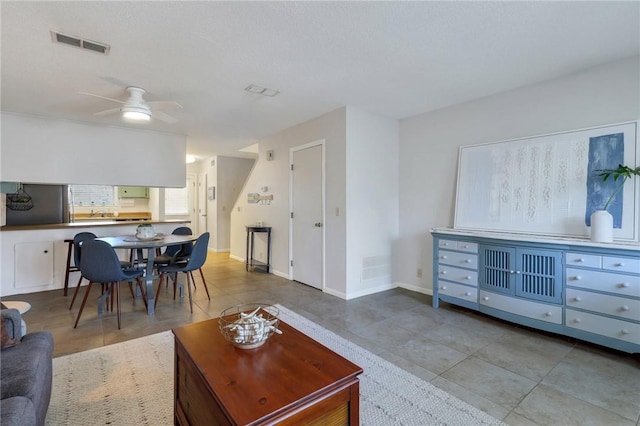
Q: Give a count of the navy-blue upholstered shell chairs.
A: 4